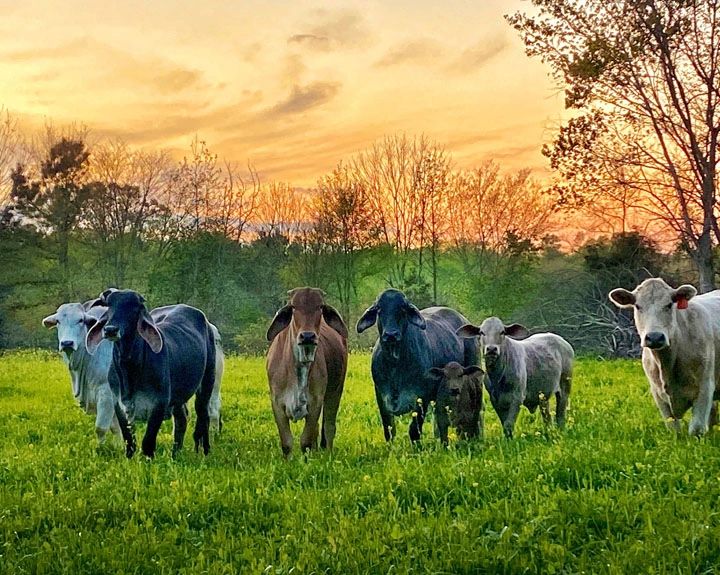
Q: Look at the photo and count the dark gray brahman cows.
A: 2